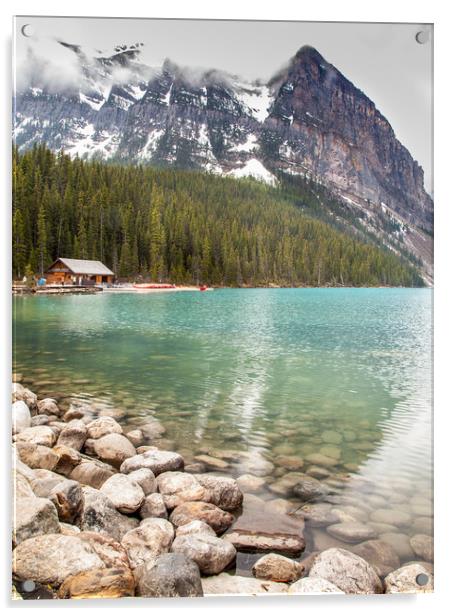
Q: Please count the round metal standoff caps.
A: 4